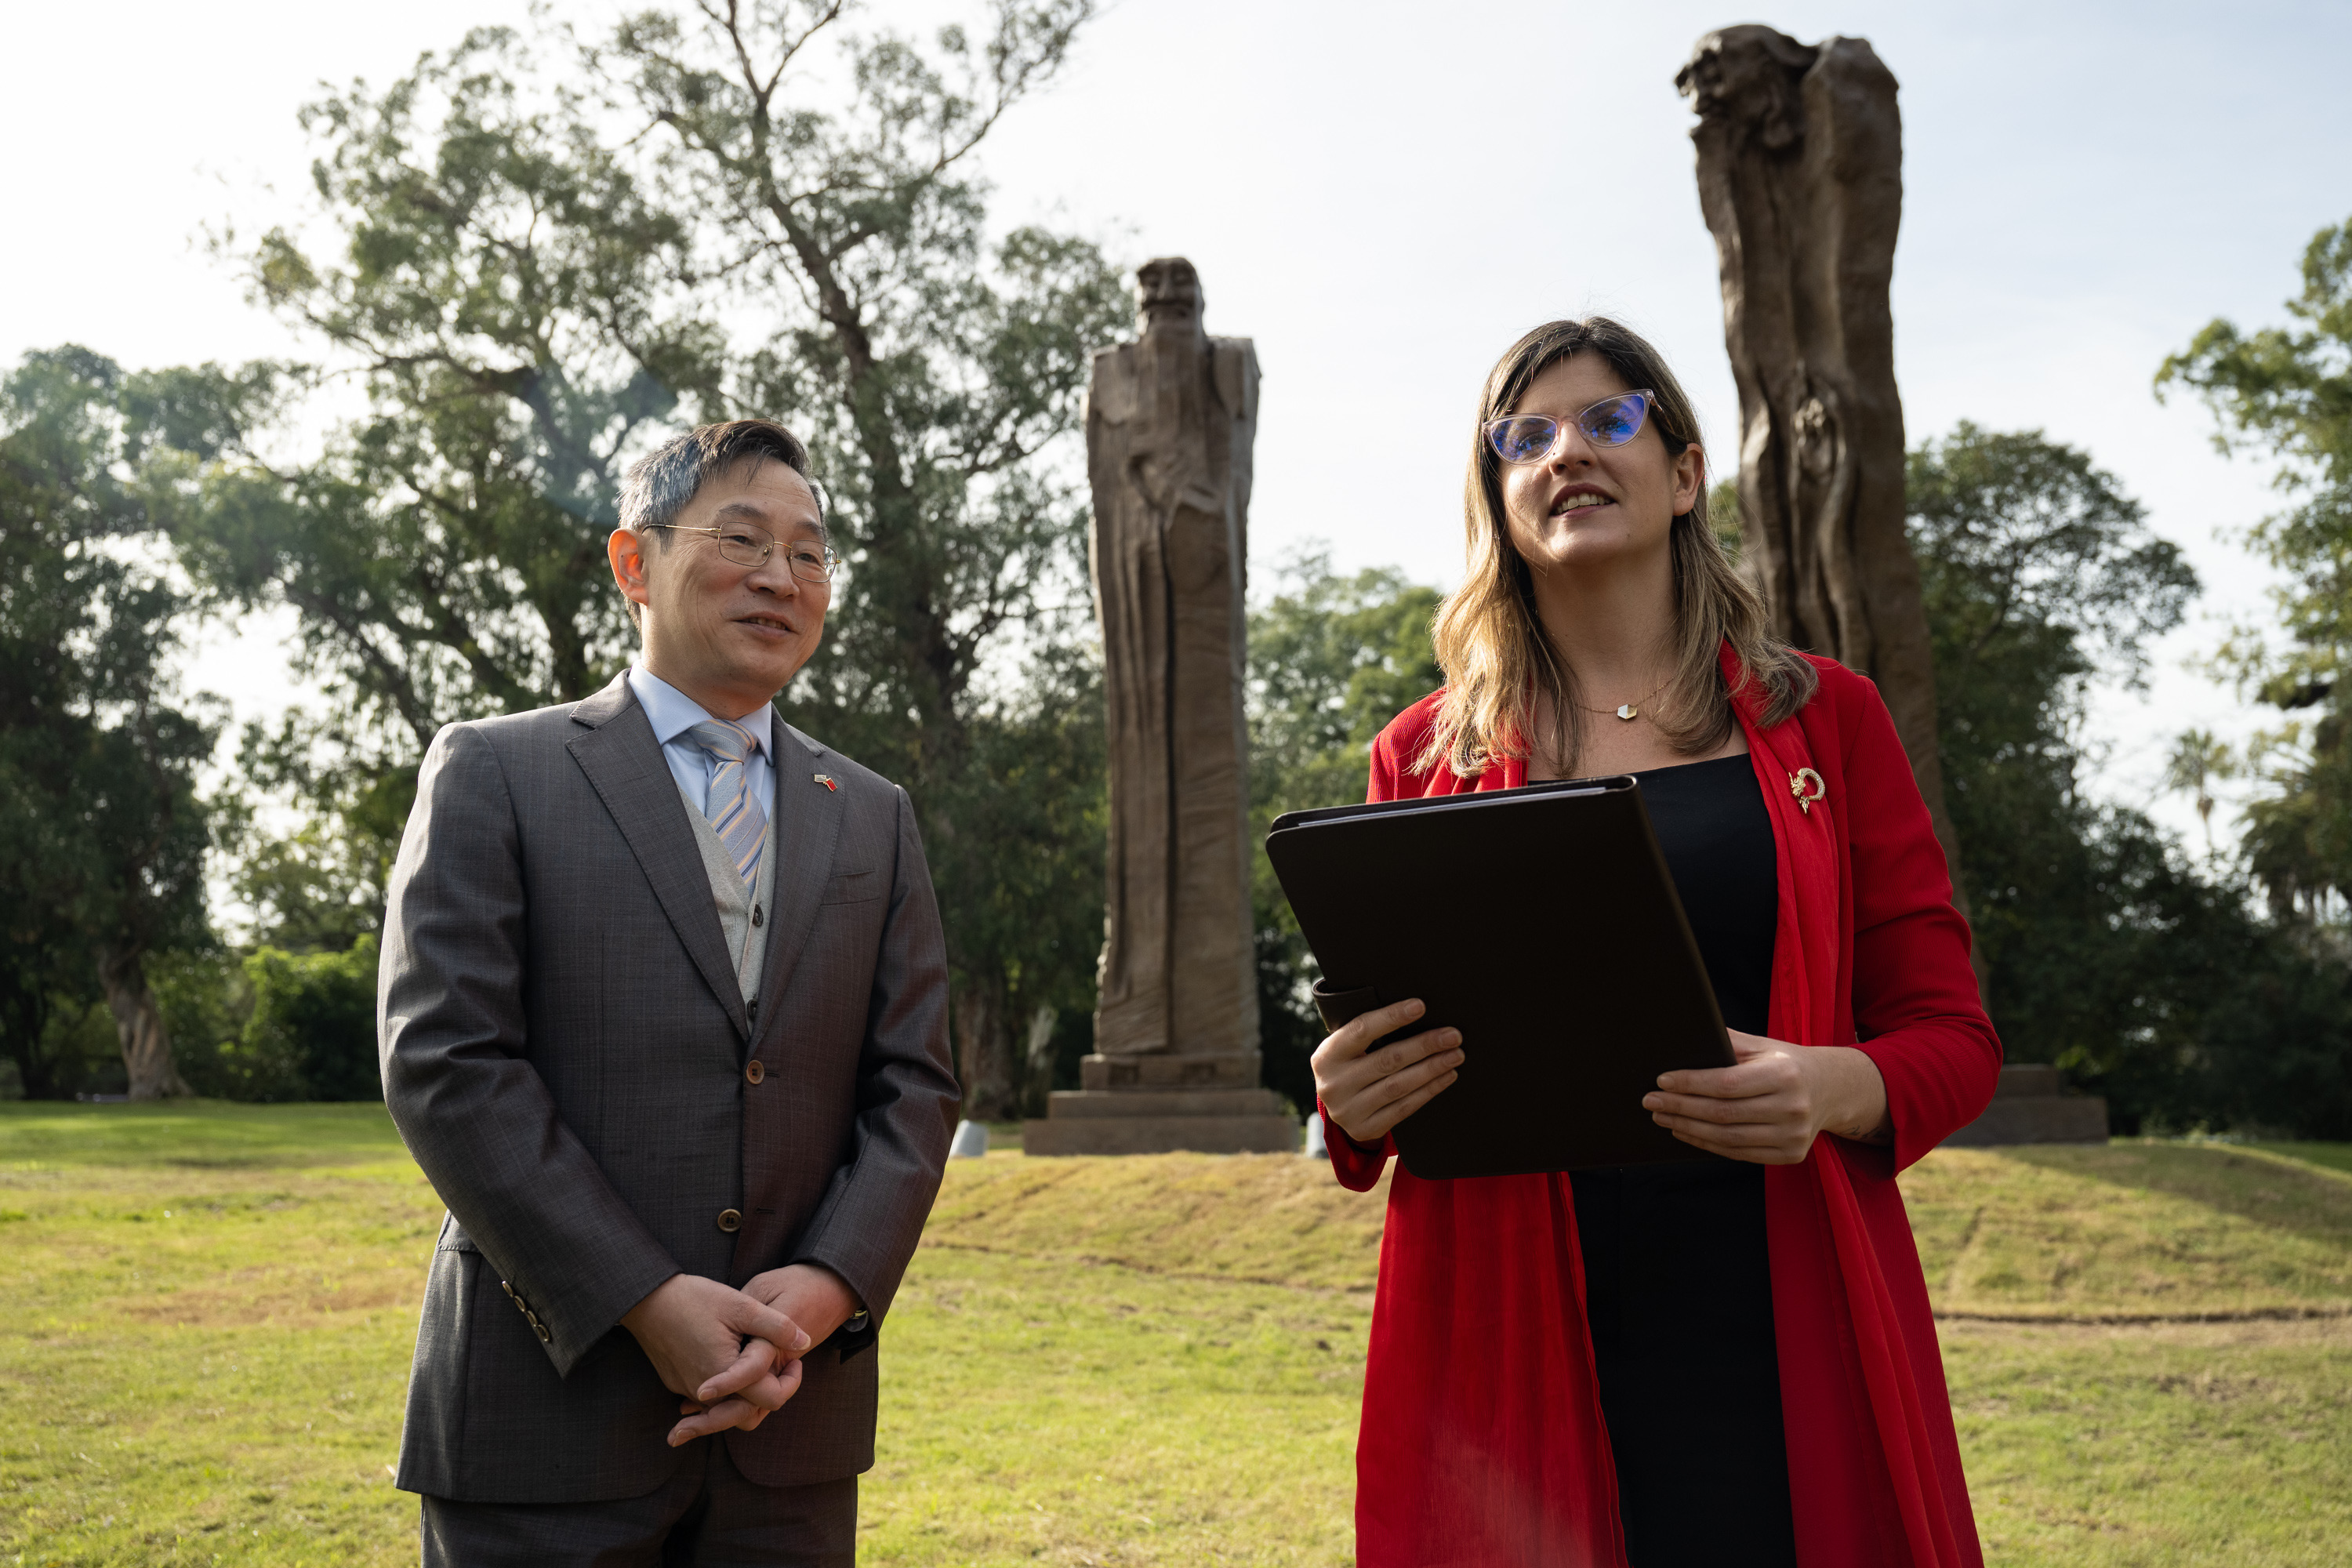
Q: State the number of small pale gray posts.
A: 2